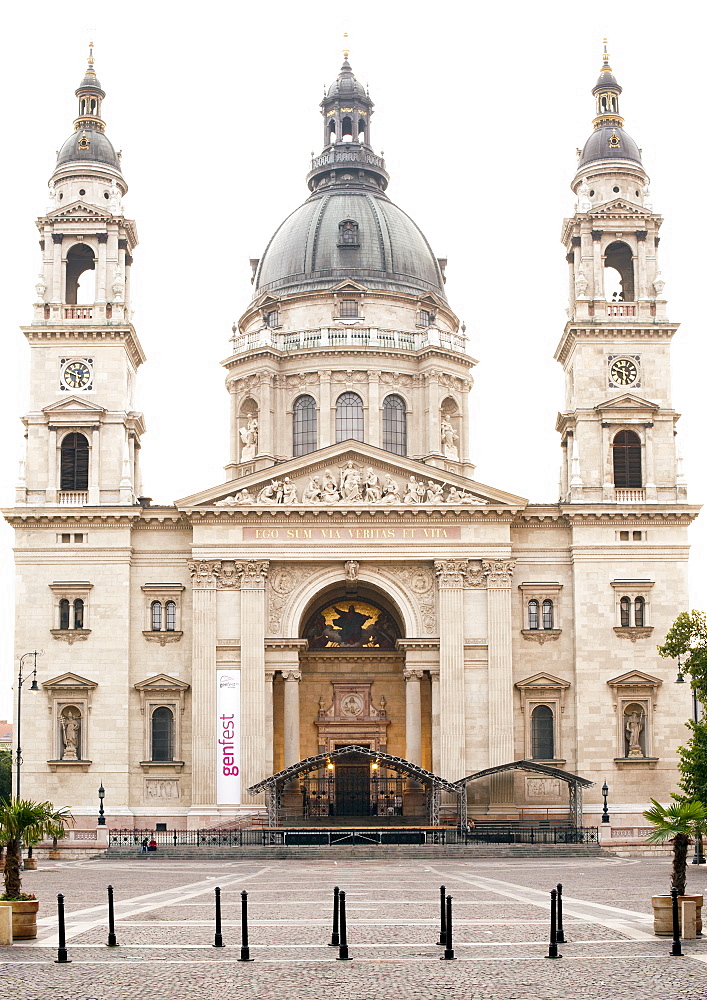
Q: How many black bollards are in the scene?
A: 11